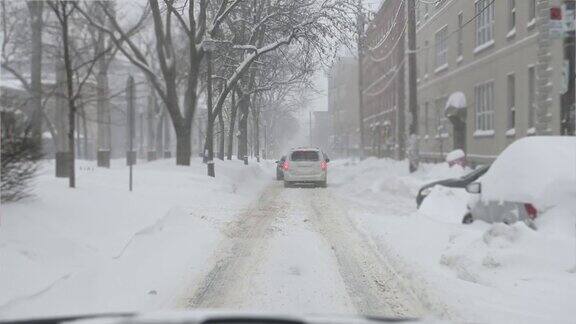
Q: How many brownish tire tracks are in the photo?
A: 2